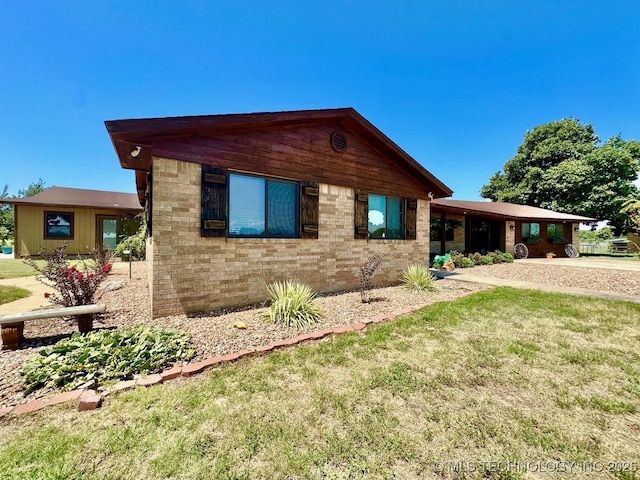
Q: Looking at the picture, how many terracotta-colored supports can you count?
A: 2